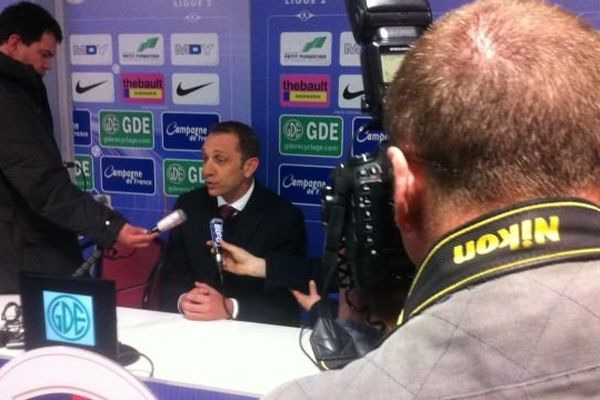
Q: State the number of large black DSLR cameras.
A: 1